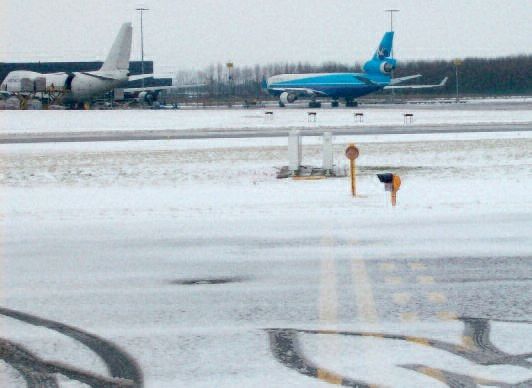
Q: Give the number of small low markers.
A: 4